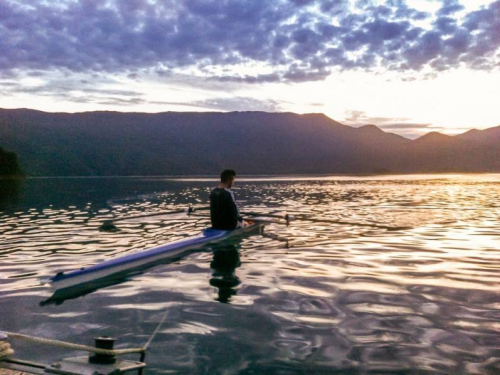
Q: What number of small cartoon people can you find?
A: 0